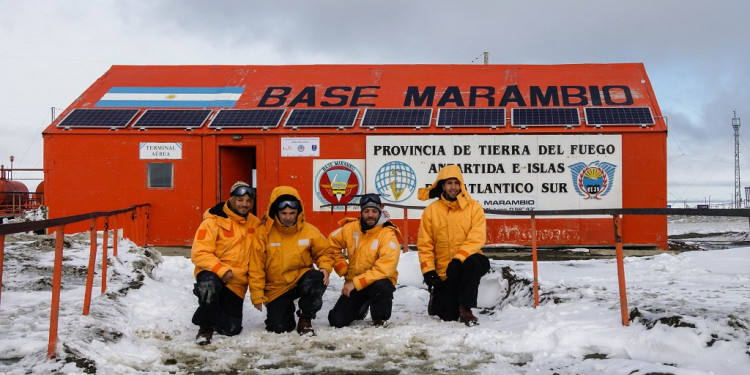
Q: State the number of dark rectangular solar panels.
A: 8